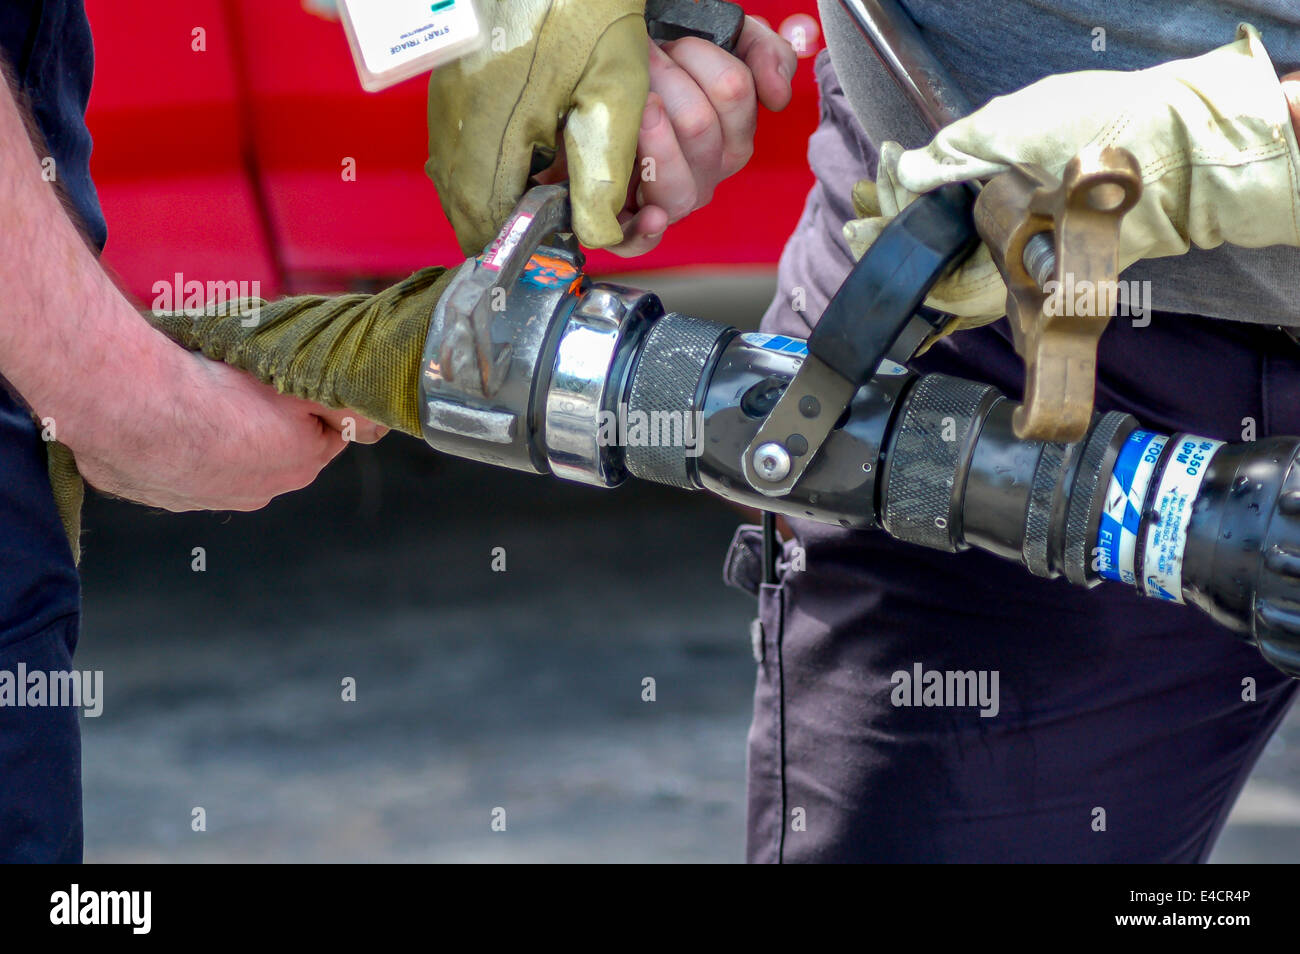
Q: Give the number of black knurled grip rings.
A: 4